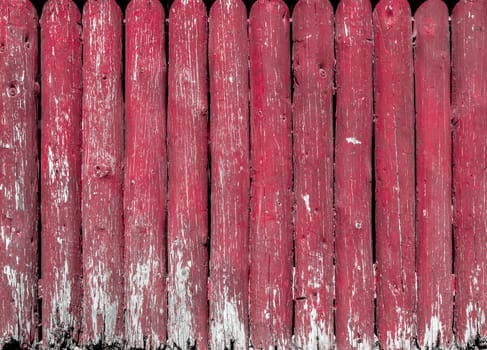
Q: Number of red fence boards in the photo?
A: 12